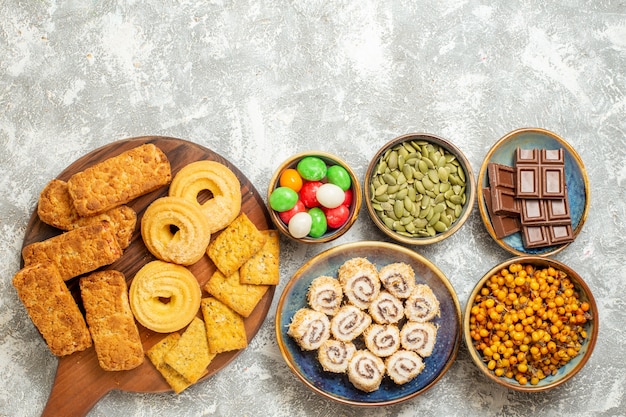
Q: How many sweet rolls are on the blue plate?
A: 12